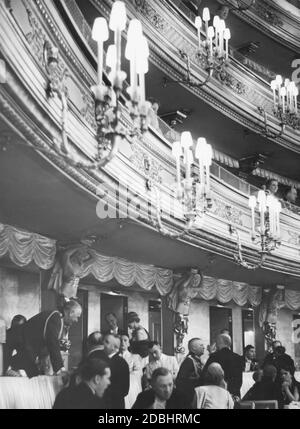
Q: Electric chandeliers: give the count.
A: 5